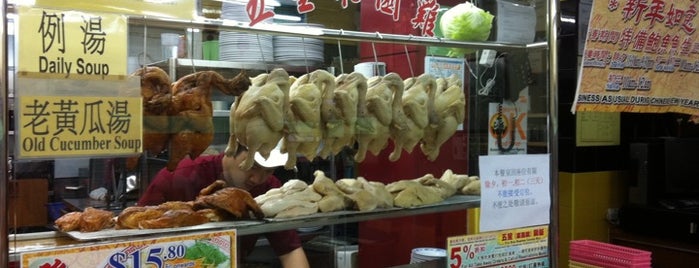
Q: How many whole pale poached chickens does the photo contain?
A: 6